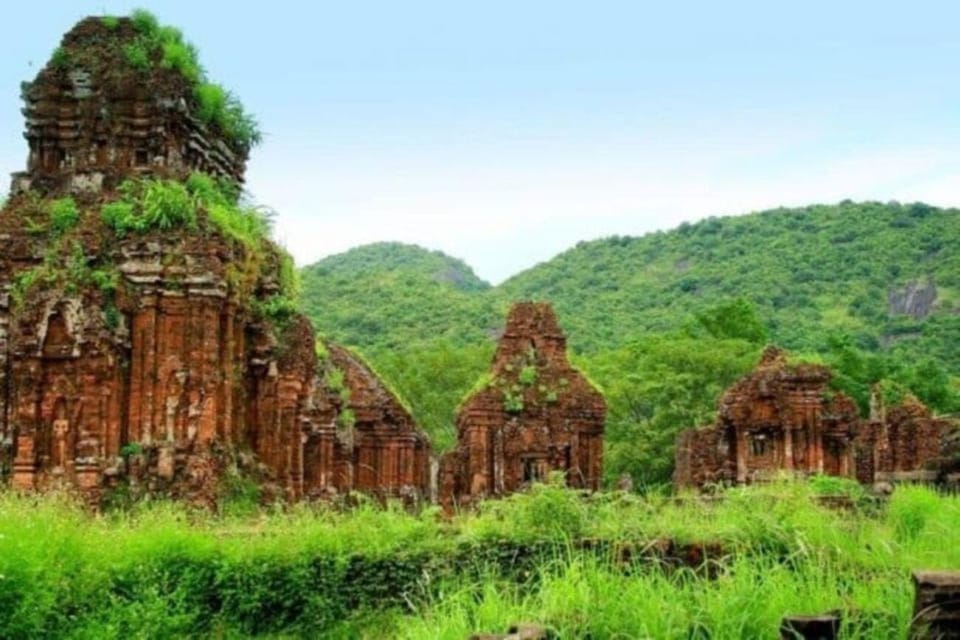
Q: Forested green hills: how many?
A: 2